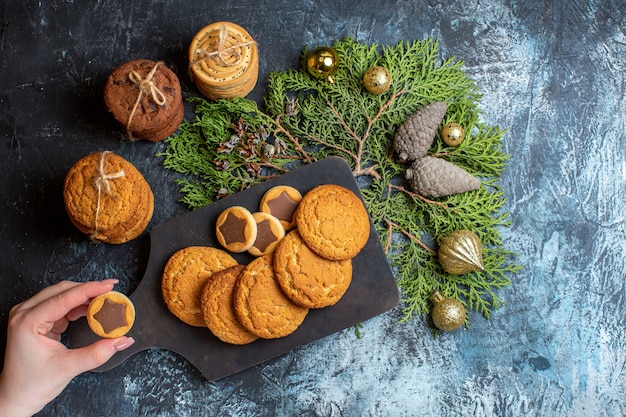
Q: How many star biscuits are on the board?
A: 3